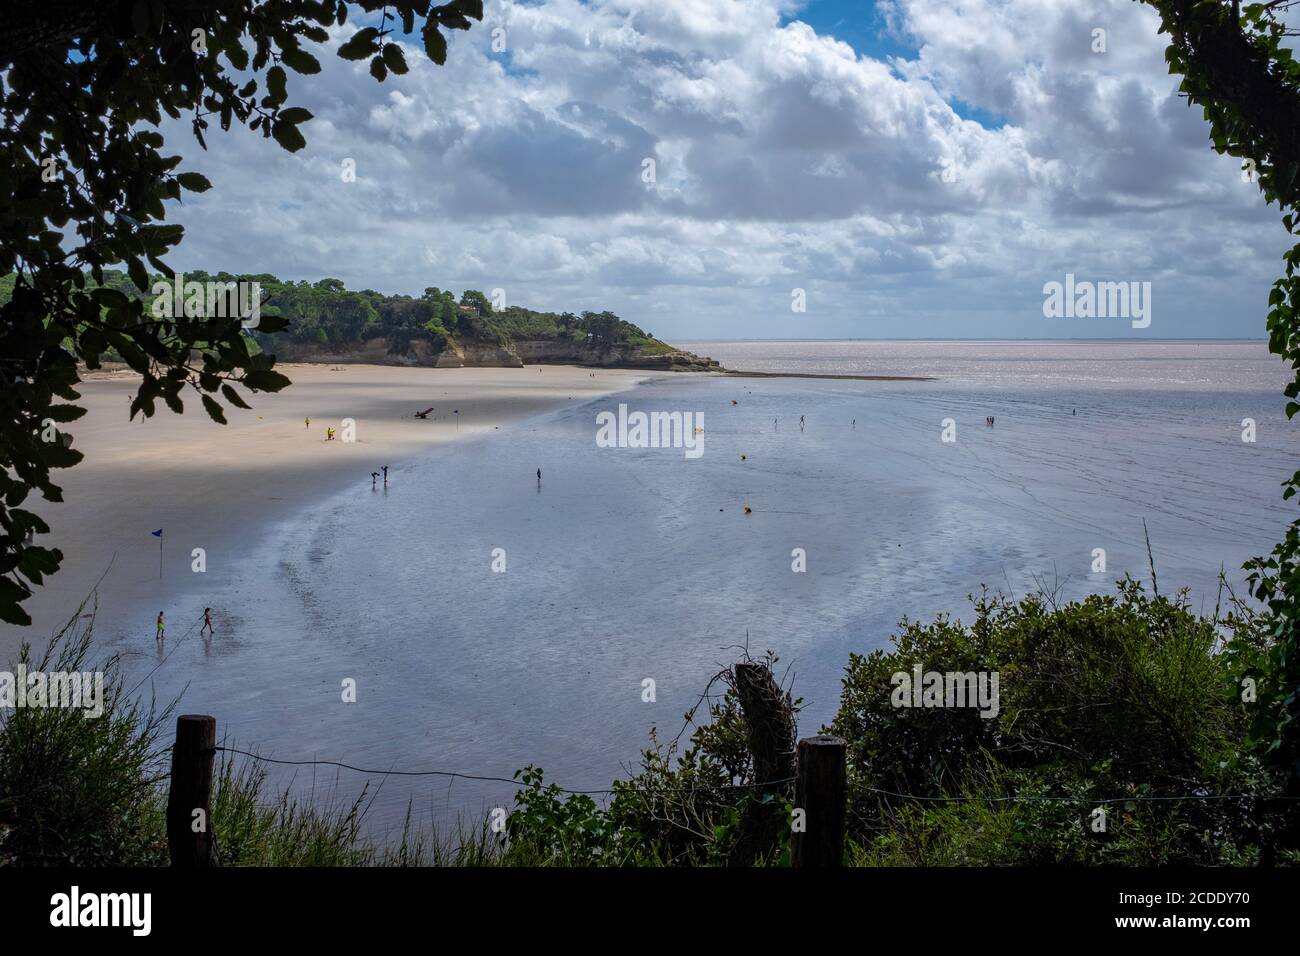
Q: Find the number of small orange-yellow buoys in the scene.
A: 4